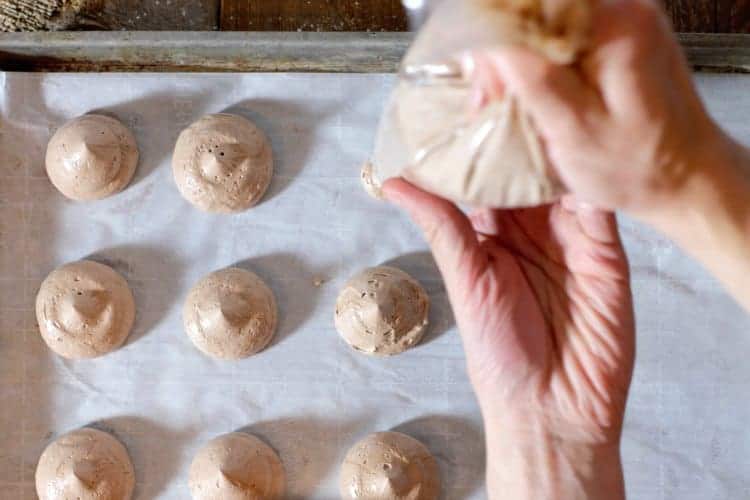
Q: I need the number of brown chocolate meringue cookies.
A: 8